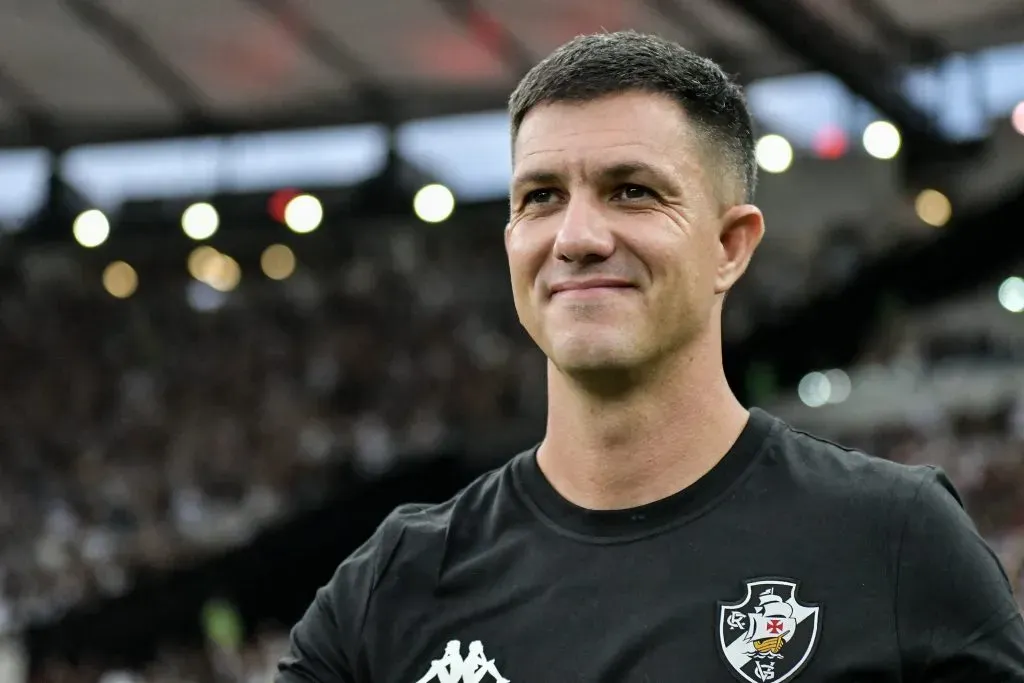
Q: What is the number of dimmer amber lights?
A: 5